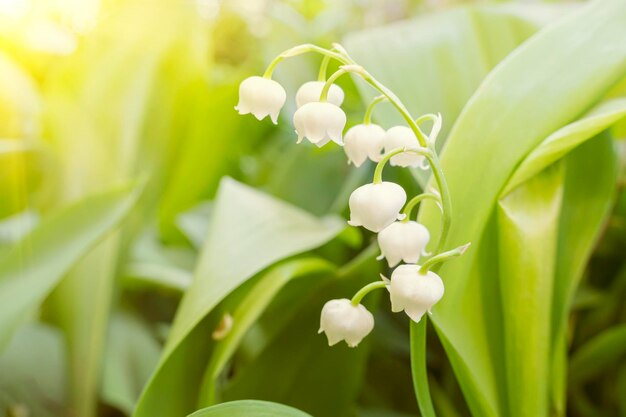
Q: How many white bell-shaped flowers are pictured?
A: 9